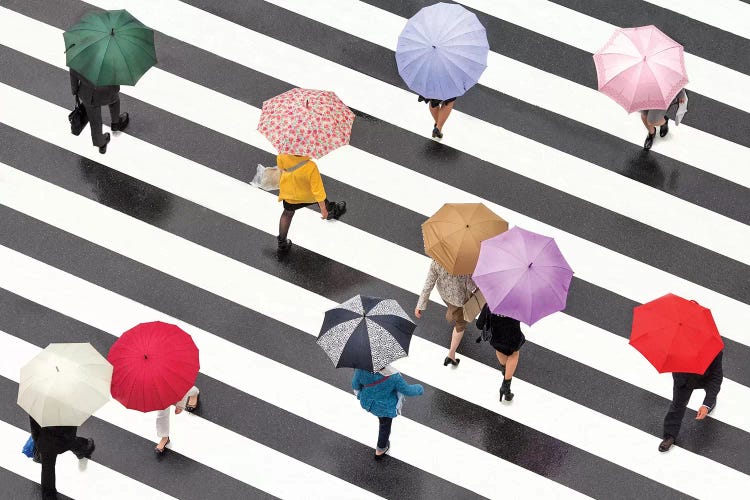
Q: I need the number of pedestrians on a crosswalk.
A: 10